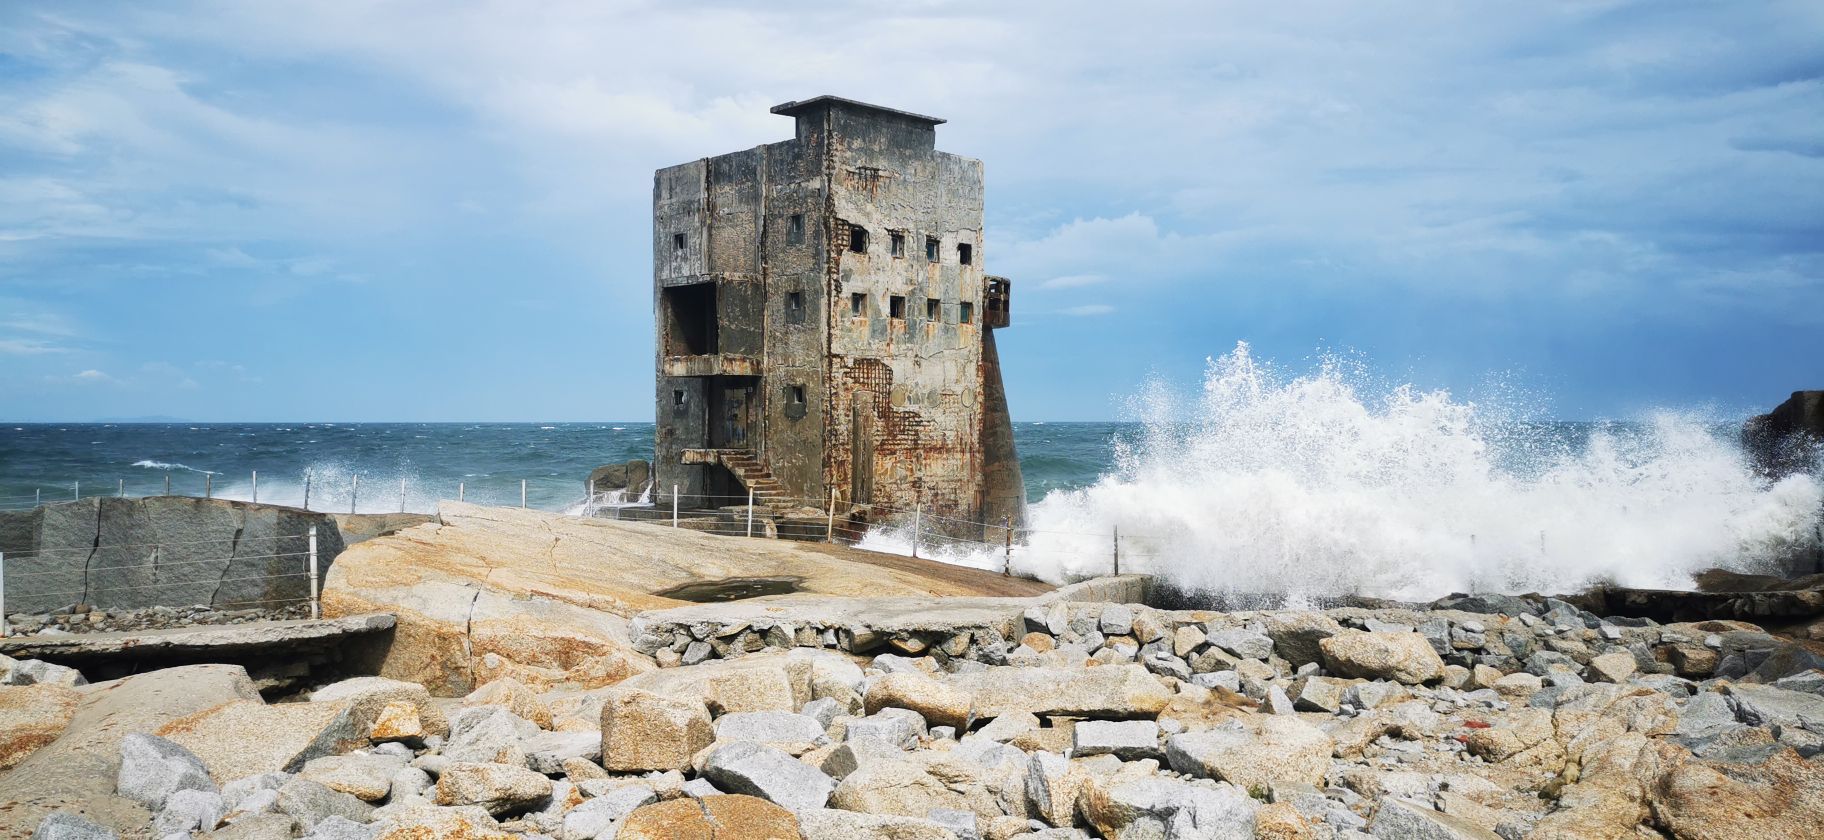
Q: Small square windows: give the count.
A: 13